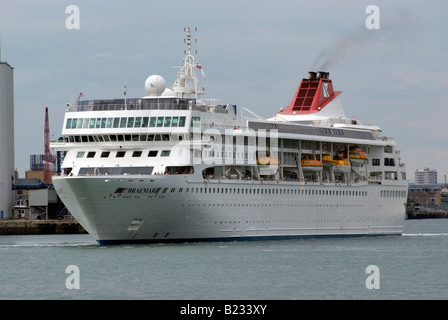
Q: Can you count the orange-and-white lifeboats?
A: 5